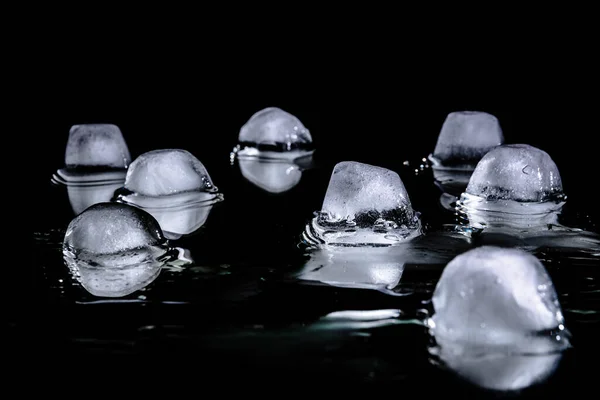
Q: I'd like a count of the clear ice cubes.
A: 8